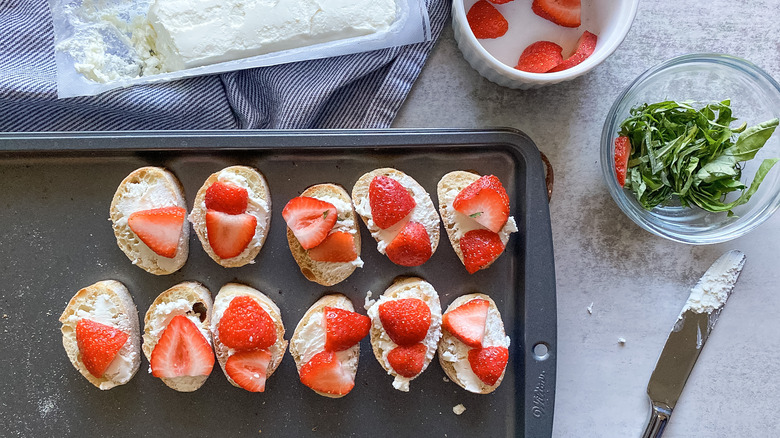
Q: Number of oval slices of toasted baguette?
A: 11